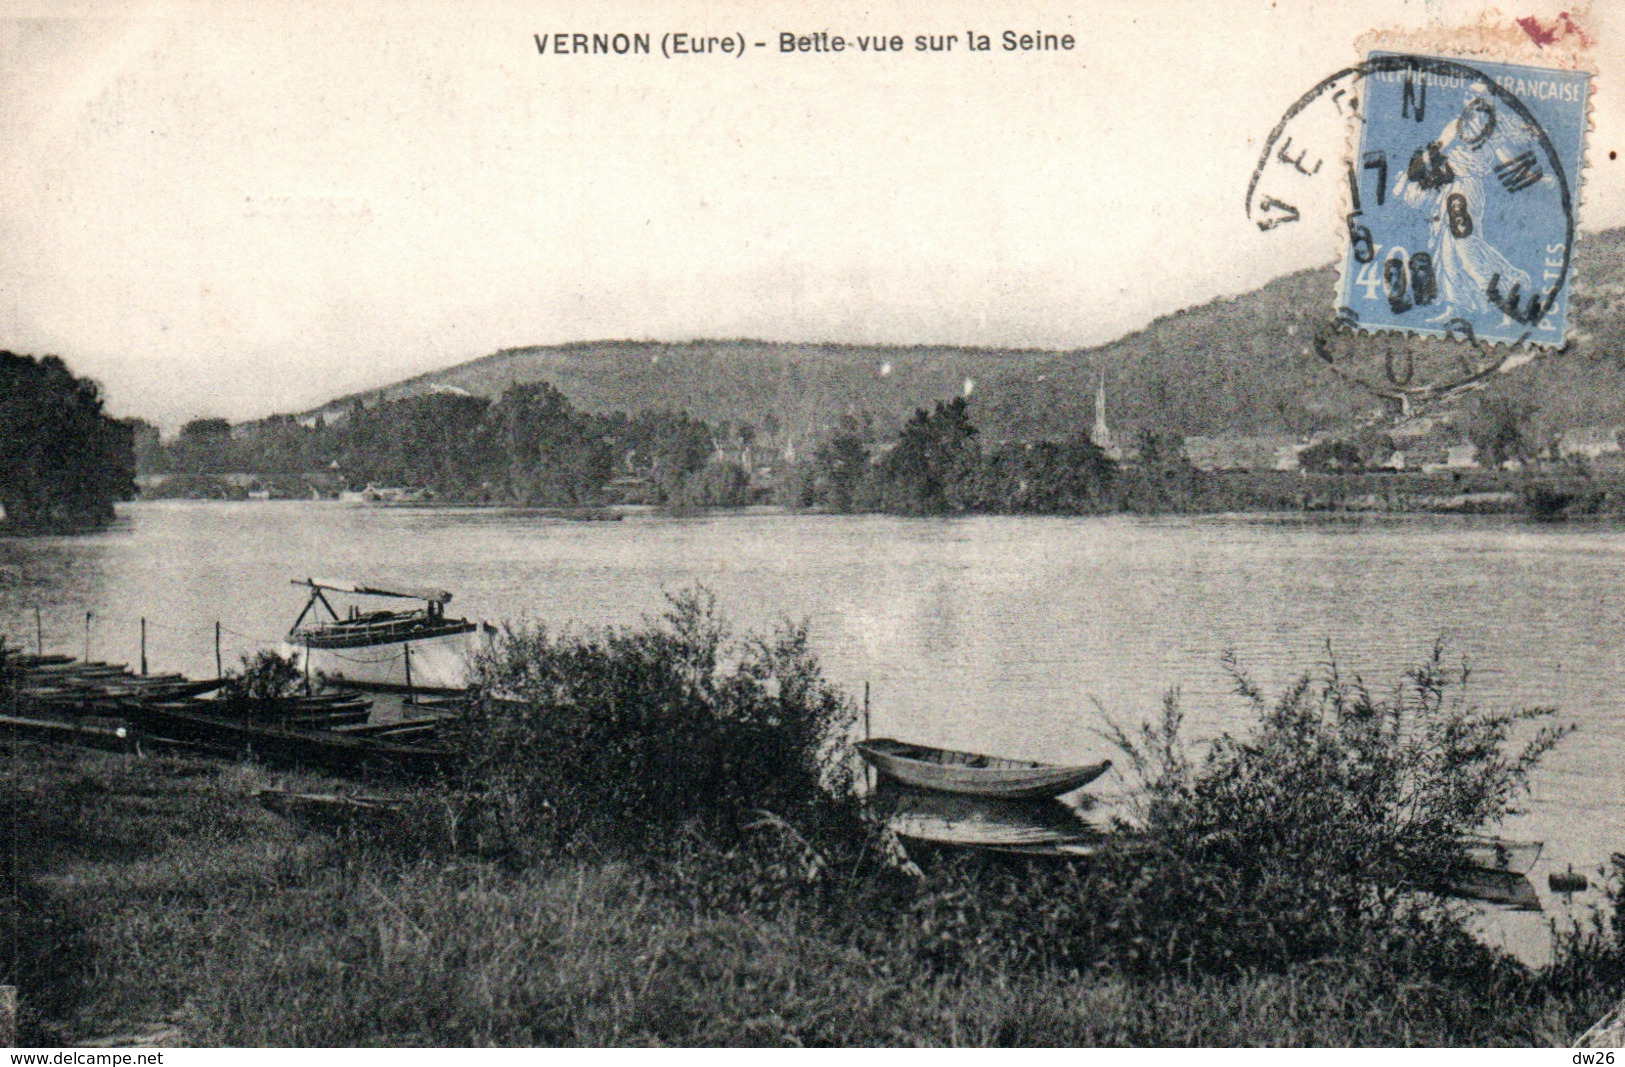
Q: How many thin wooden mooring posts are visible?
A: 7